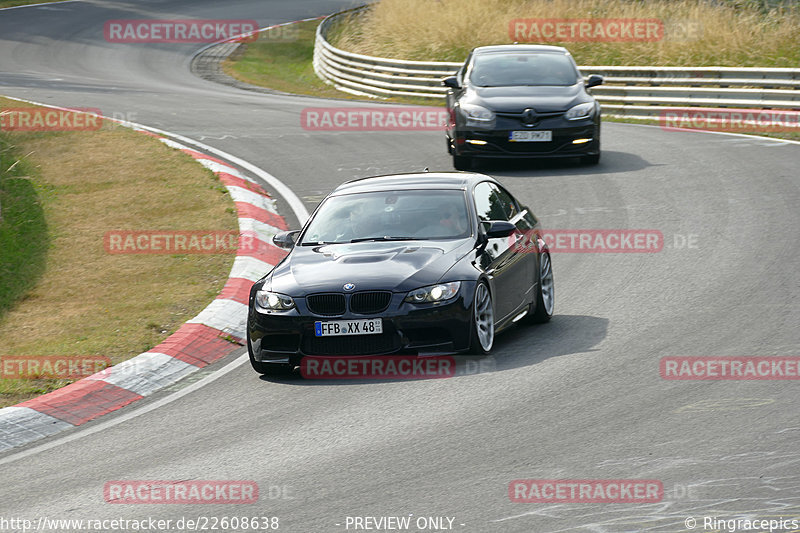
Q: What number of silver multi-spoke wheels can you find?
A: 2